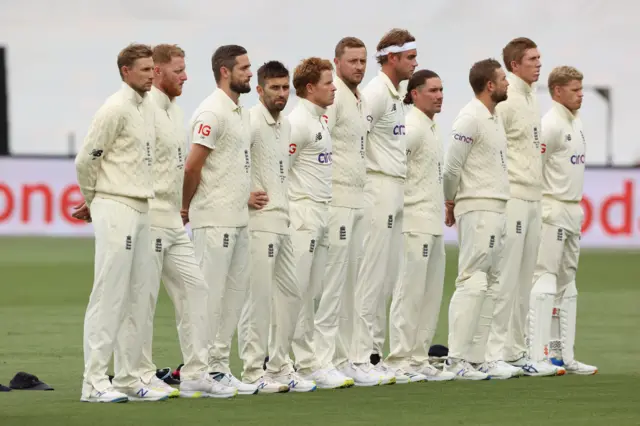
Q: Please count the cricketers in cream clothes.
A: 11